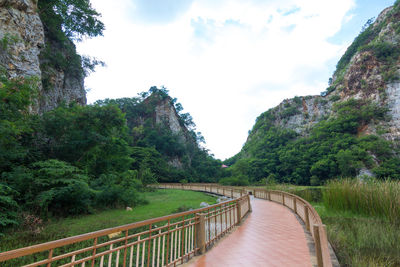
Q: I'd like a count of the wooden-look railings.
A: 2